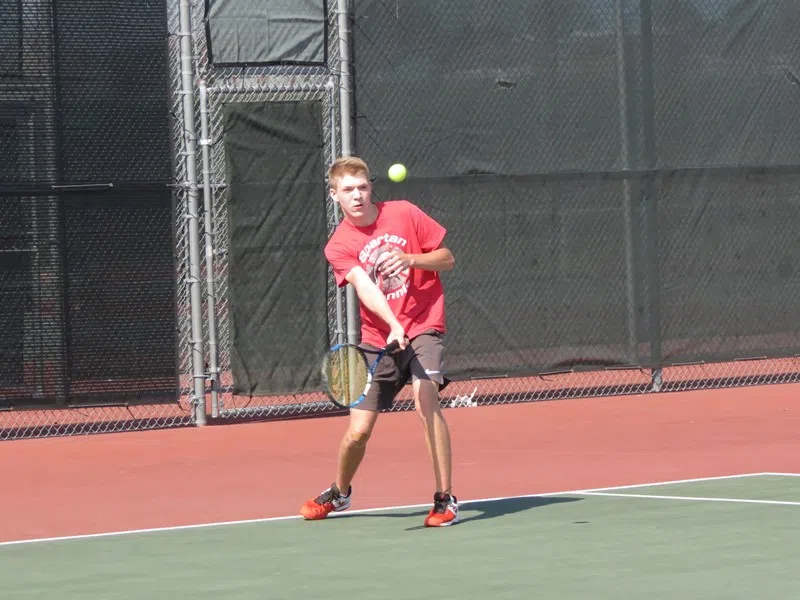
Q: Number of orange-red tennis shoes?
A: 2